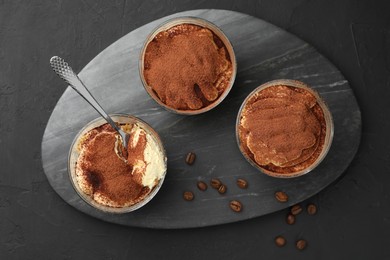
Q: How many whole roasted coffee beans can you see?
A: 13